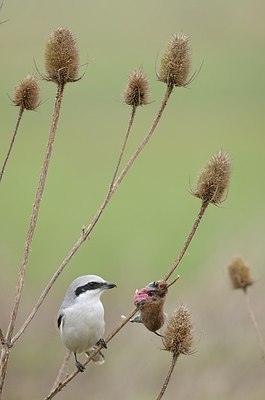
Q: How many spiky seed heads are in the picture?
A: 7